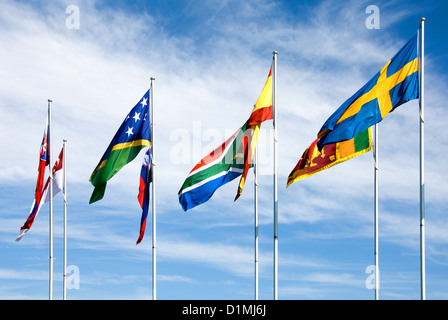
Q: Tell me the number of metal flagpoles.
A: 7